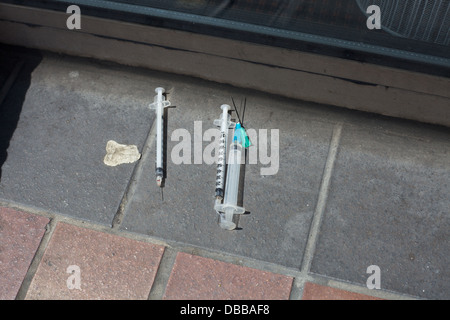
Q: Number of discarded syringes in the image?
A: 3